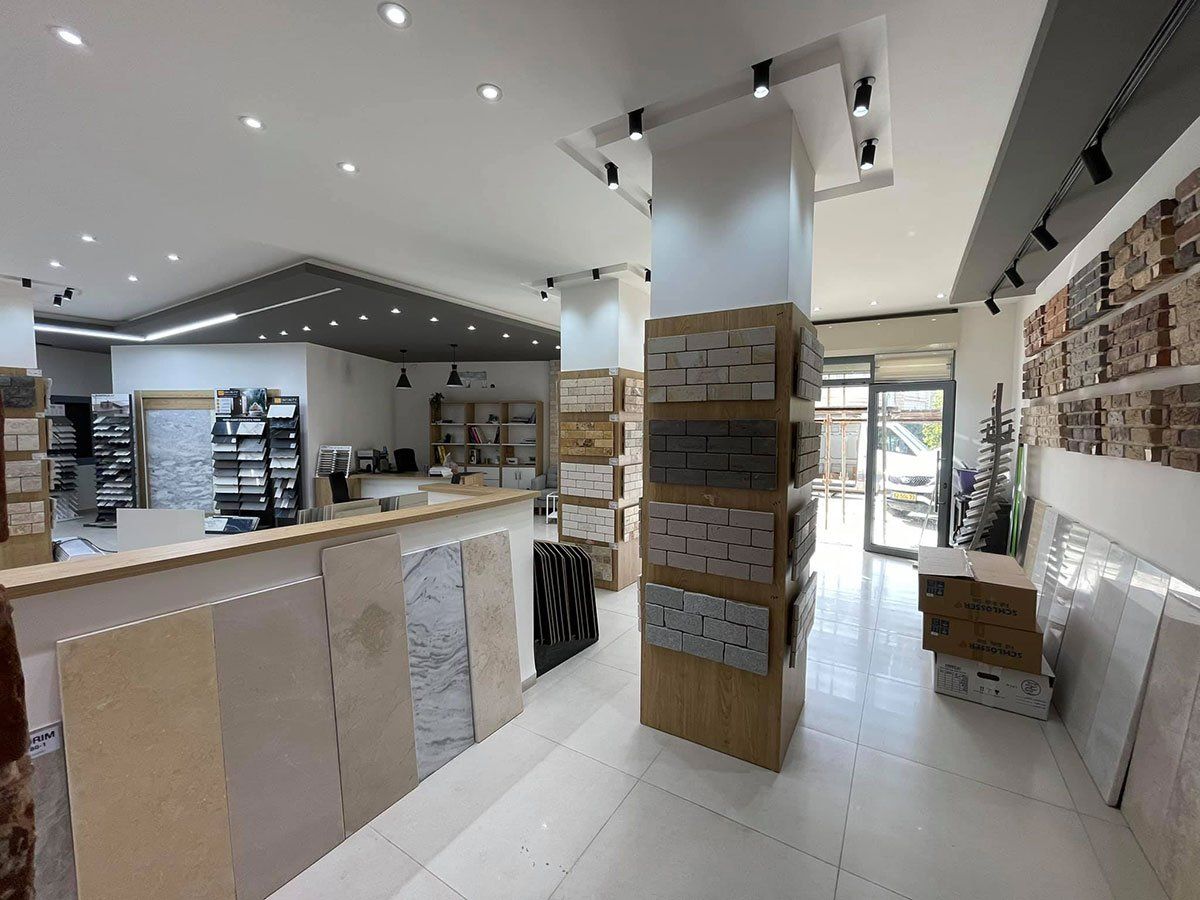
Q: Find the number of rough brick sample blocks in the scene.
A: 15